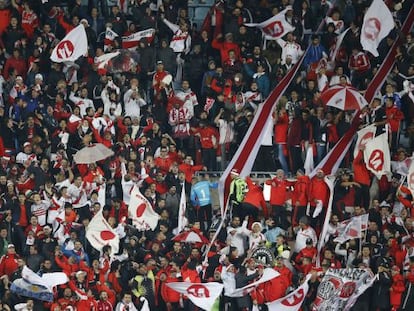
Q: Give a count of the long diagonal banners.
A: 2